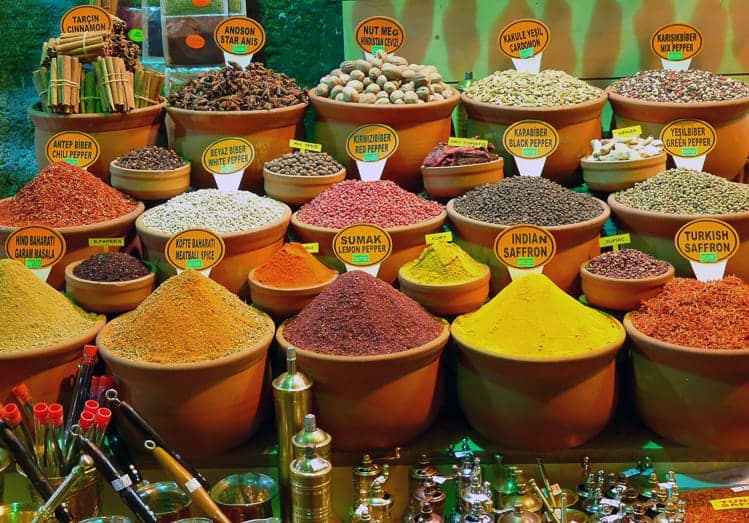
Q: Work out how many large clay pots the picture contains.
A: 15